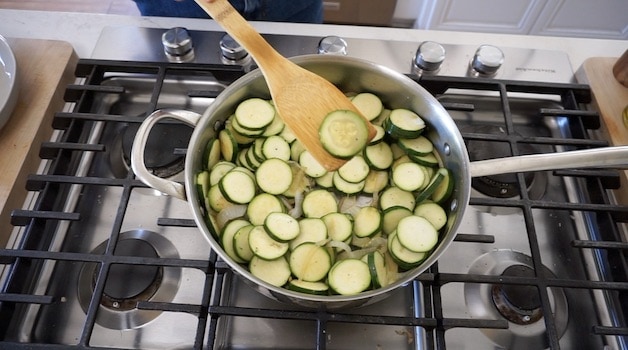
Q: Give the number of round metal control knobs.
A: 5